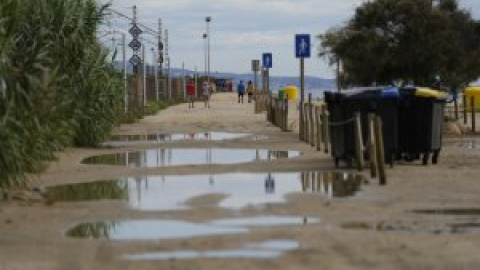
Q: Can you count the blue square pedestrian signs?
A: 2